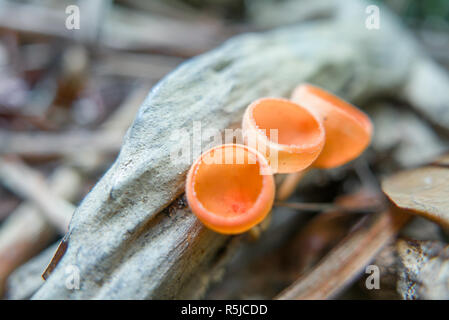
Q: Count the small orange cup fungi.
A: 3